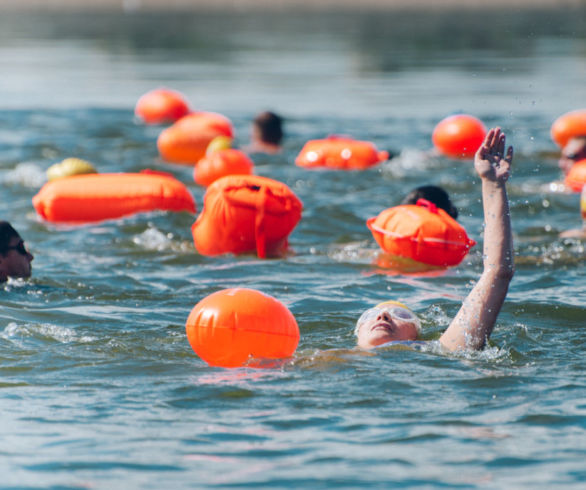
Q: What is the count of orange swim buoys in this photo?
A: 11